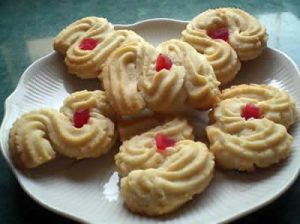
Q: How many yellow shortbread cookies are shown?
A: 6